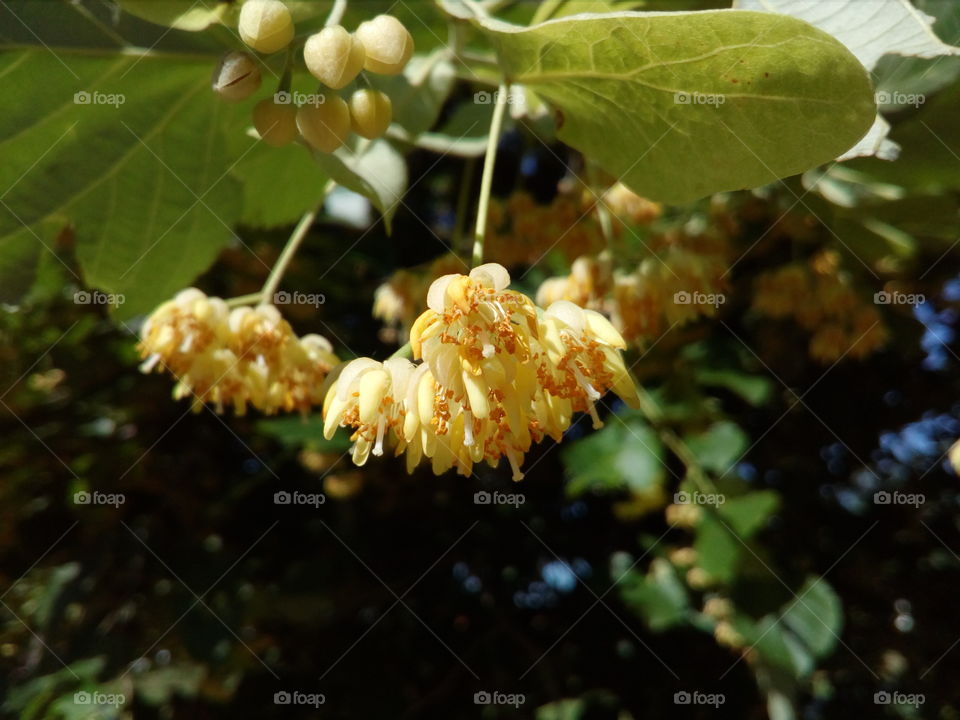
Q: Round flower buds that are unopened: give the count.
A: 7